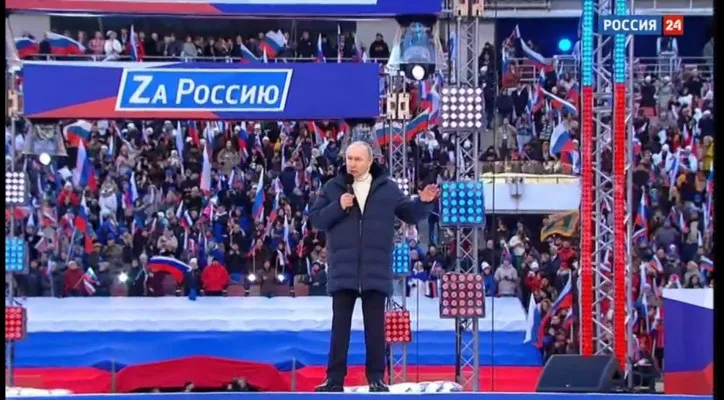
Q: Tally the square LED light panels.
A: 9